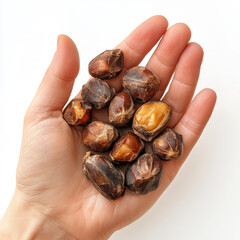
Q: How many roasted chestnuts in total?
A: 11